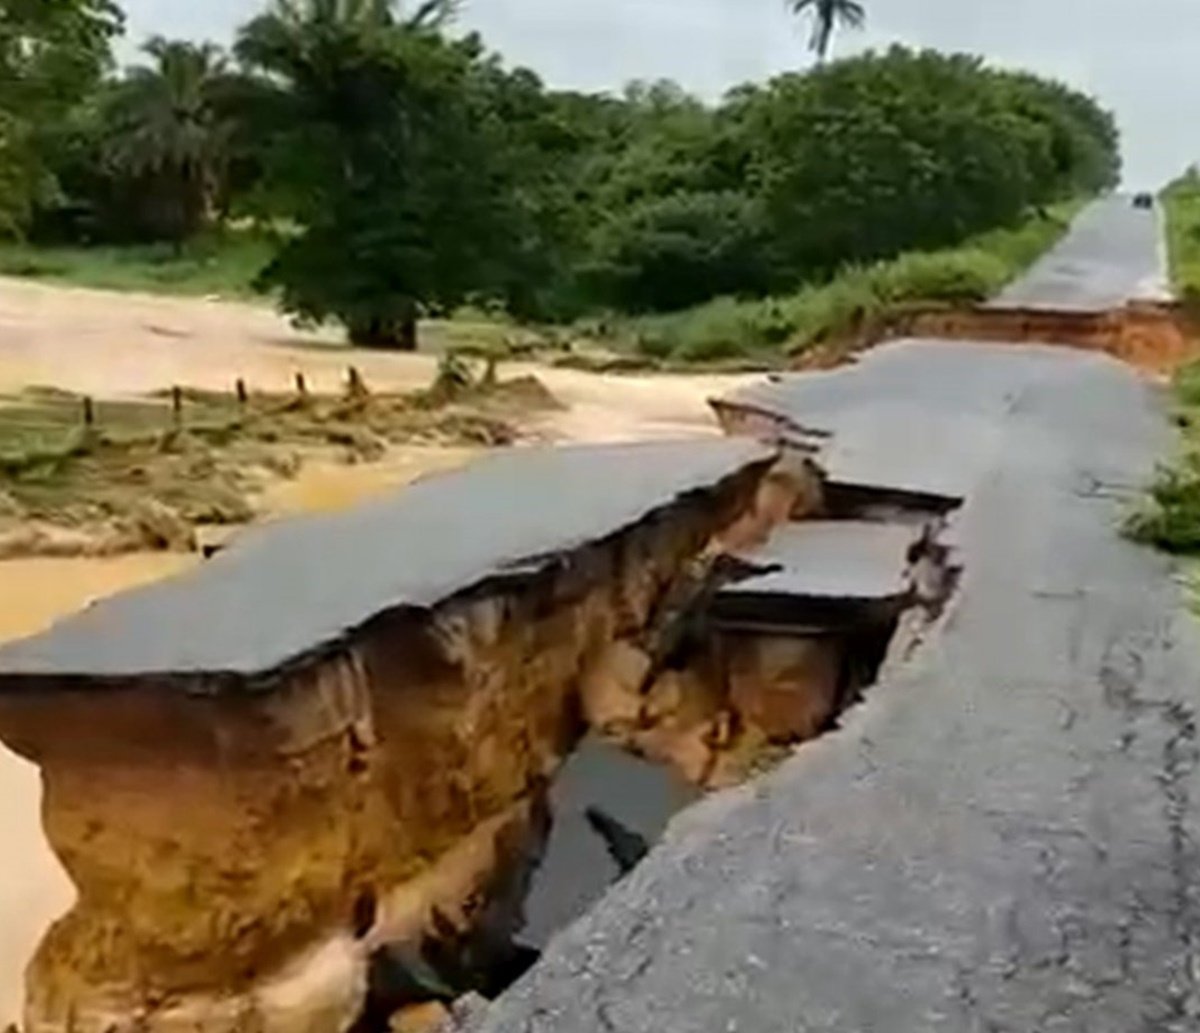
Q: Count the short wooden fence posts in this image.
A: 5